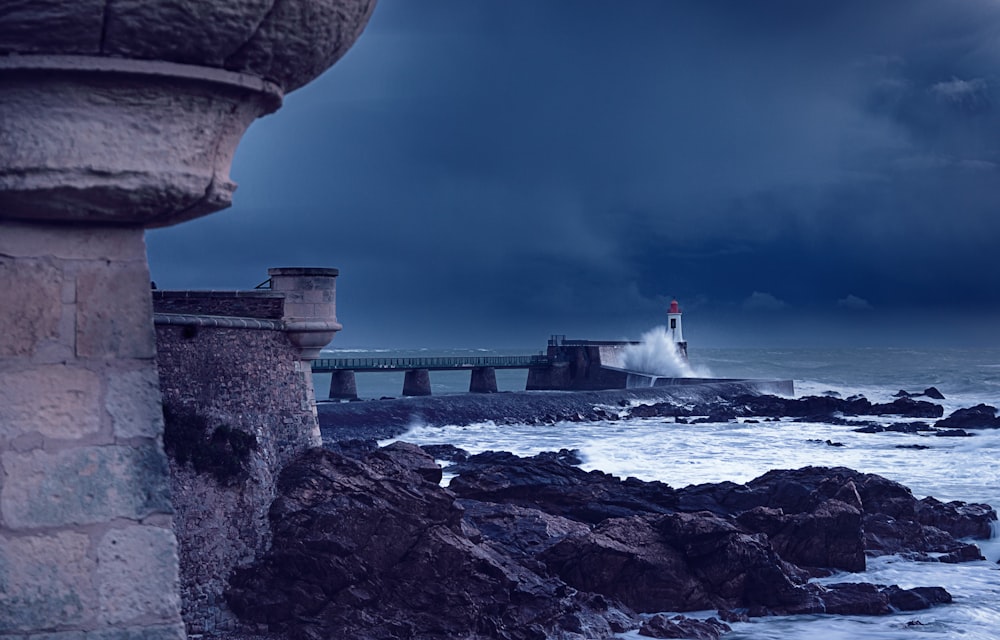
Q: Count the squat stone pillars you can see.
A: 3